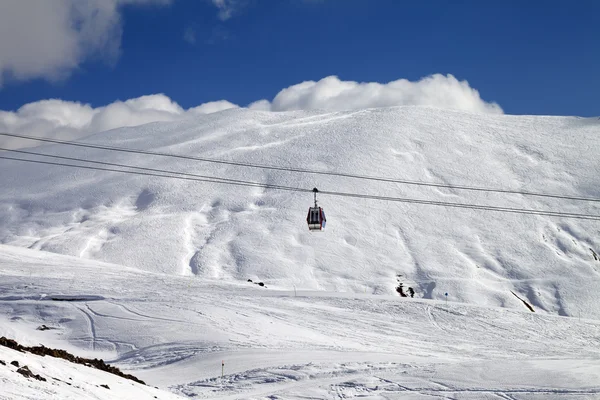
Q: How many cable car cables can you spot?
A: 3